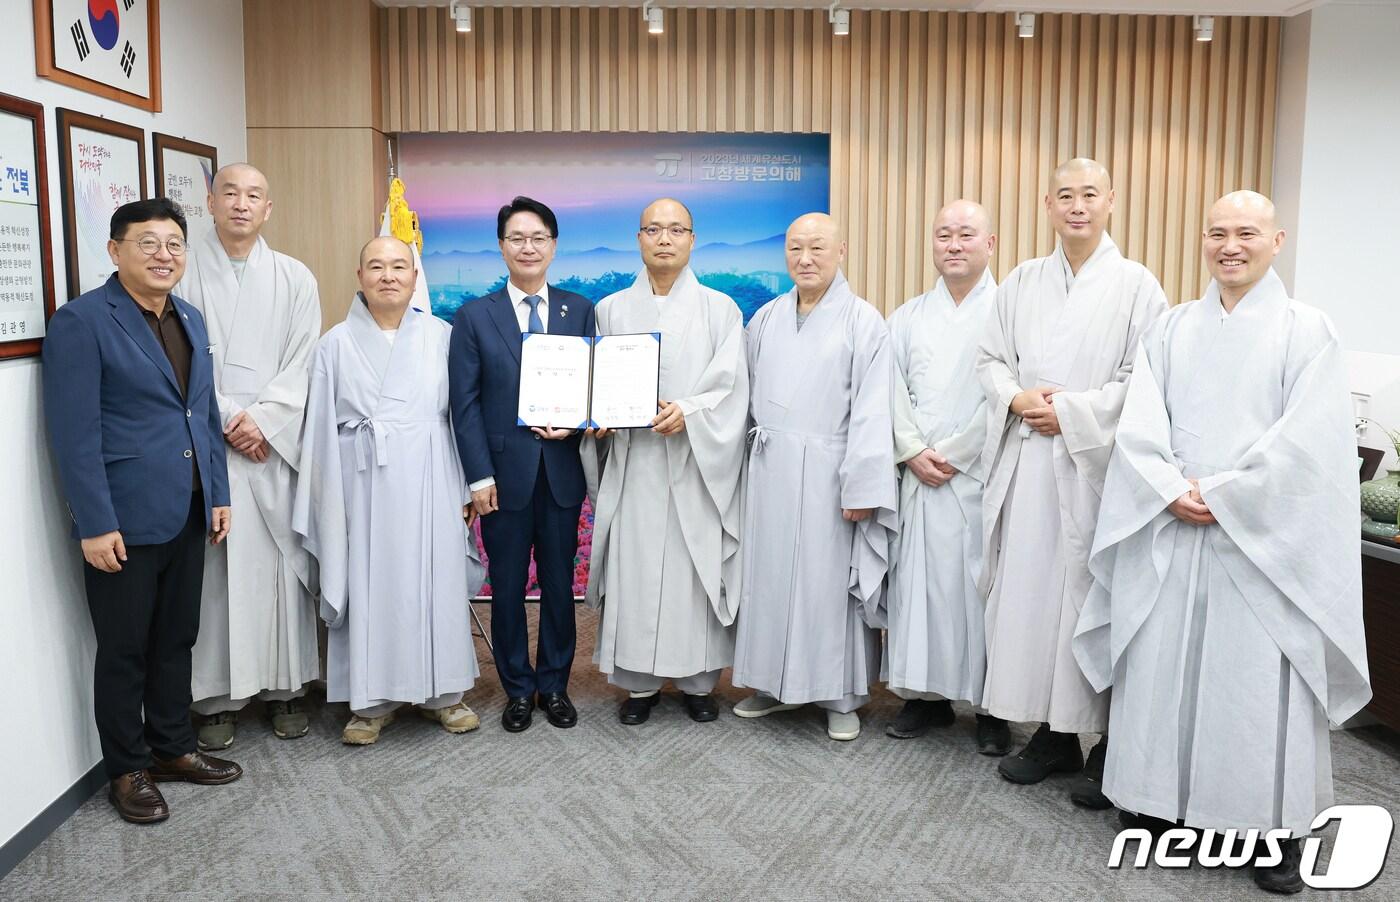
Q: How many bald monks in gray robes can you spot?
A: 7